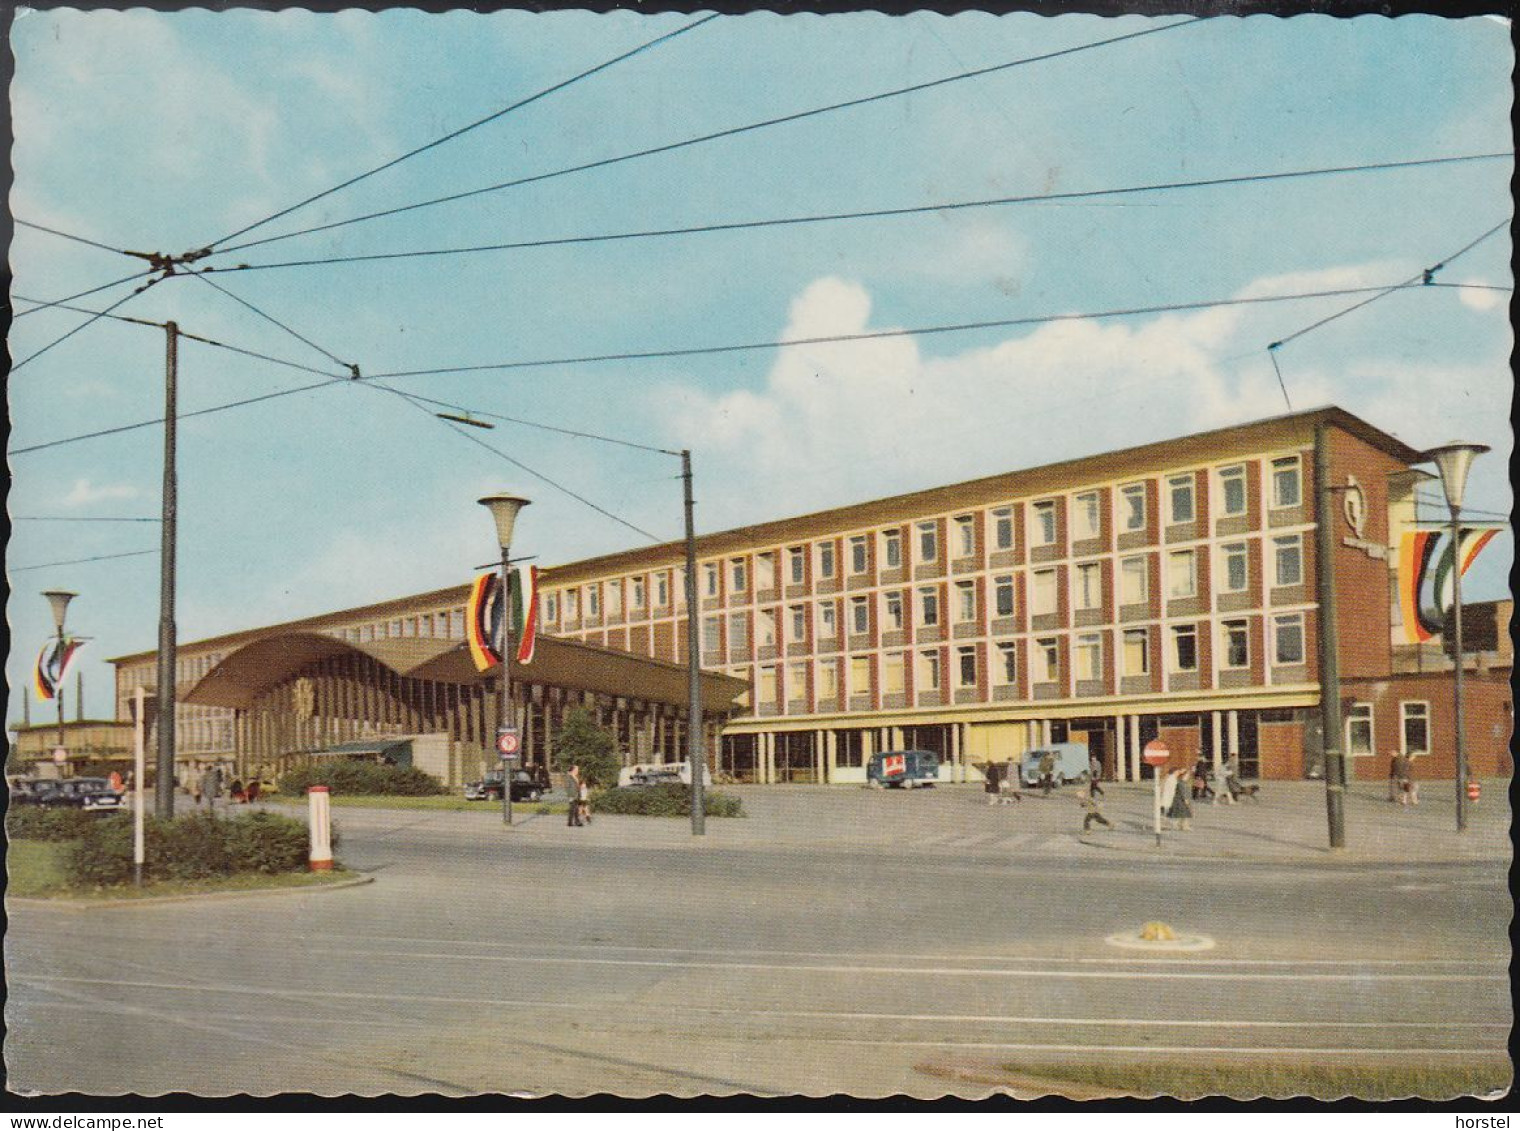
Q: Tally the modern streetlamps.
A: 3